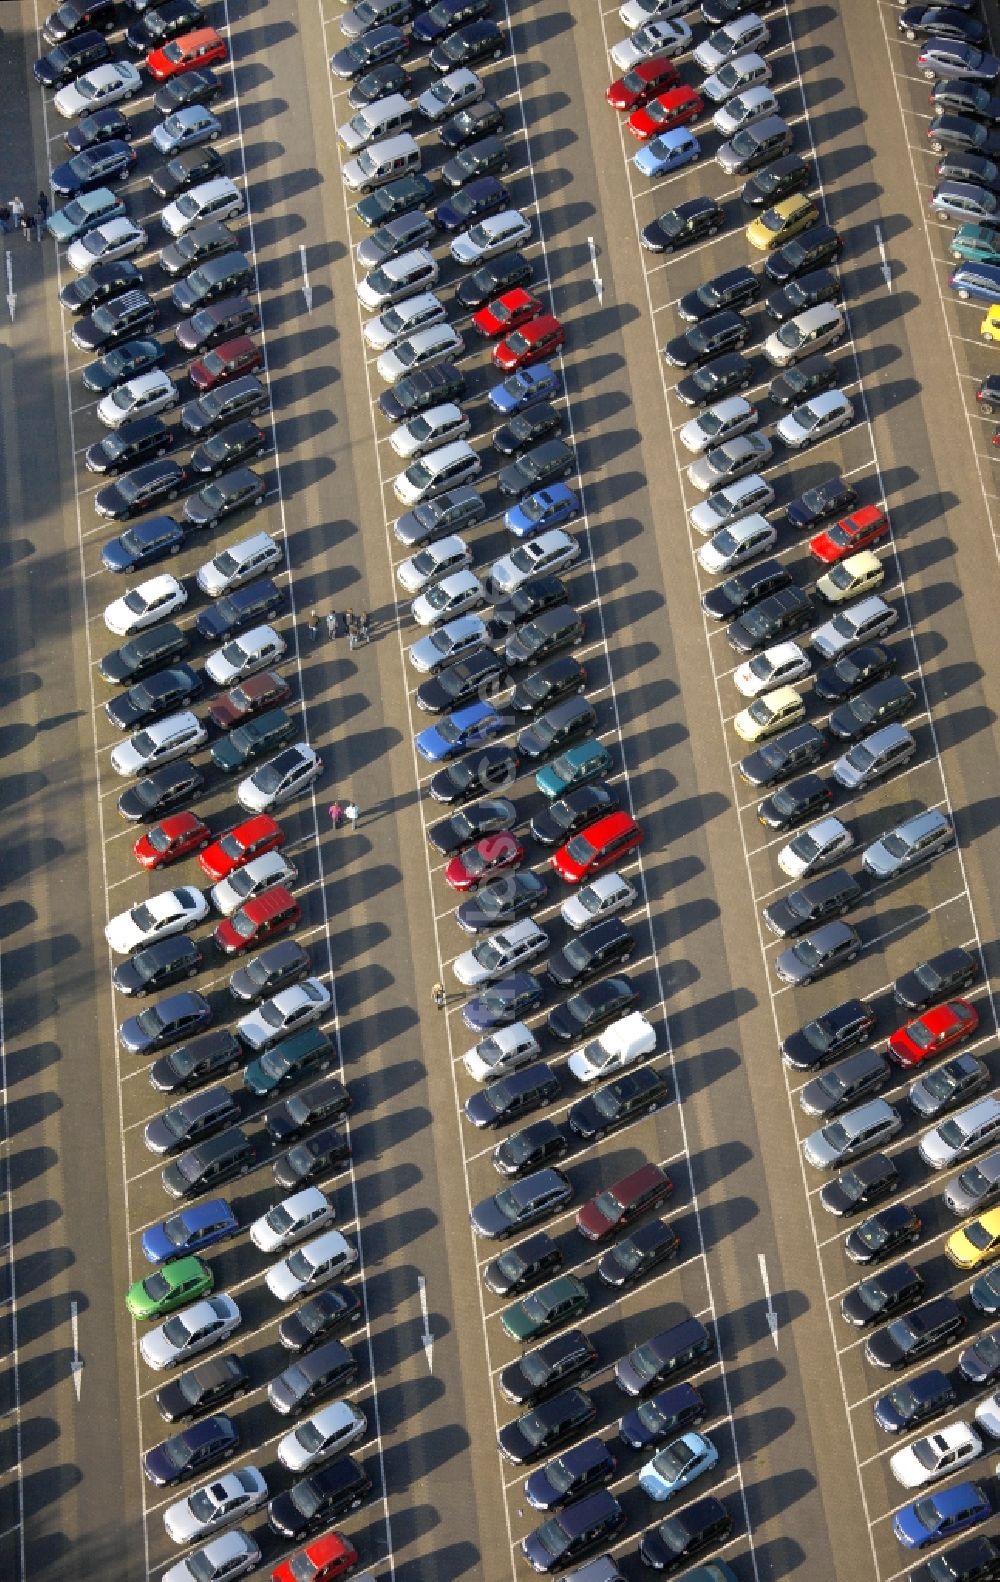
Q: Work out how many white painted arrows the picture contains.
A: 7